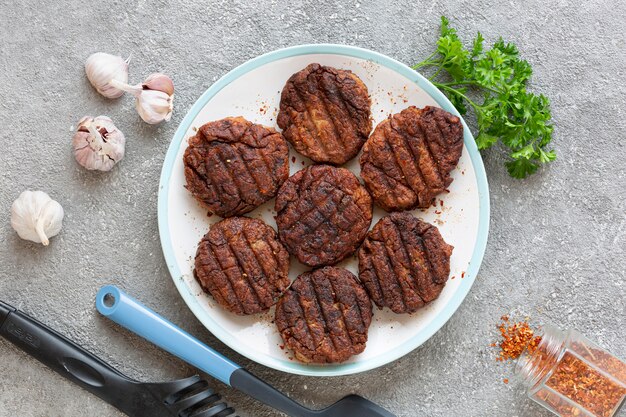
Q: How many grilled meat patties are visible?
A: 7